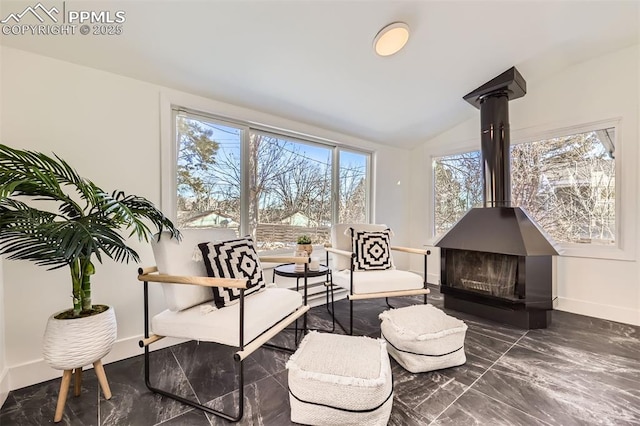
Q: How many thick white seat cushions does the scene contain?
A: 2